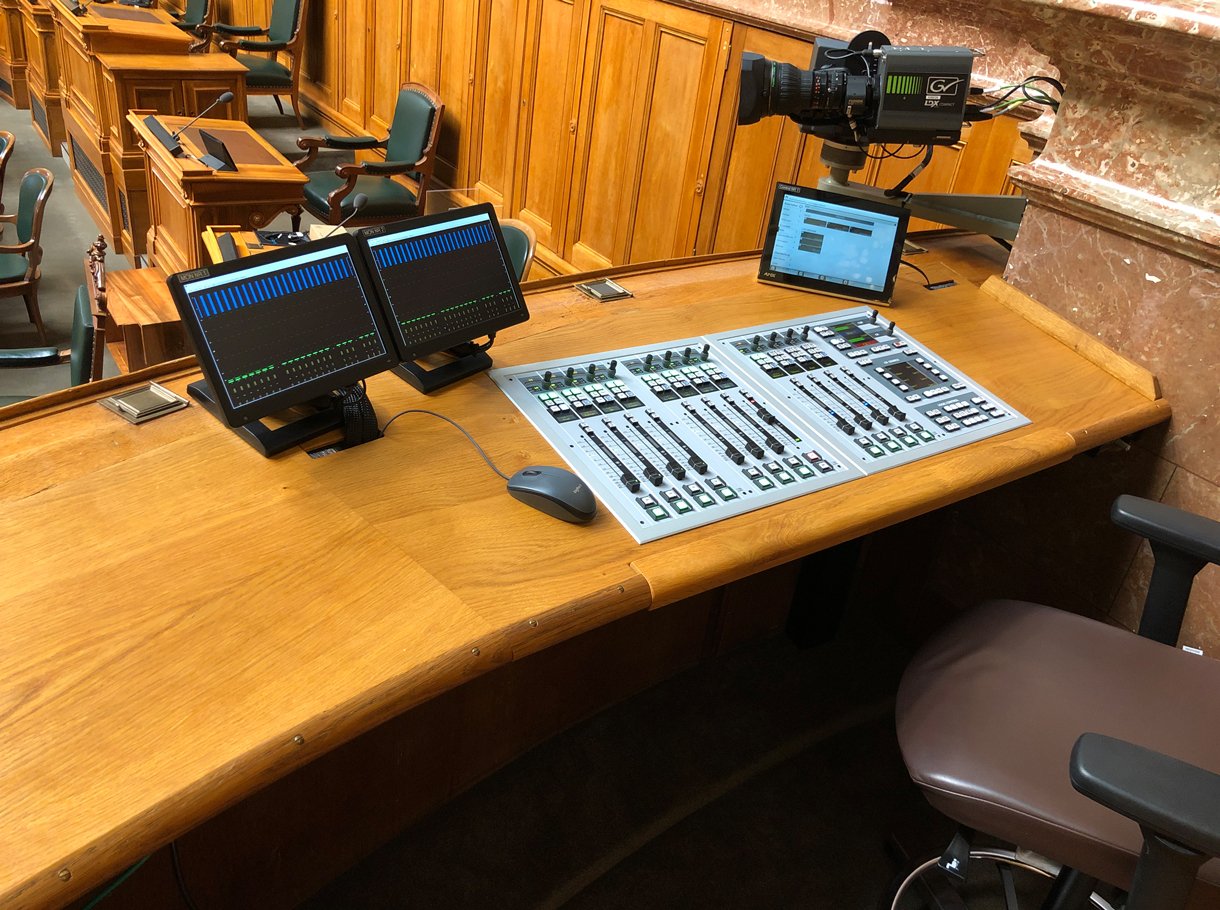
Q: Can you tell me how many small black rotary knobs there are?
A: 14